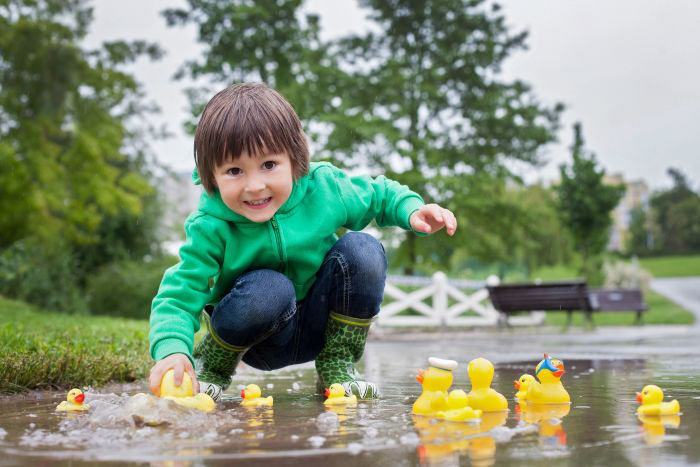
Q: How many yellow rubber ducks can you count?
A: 10